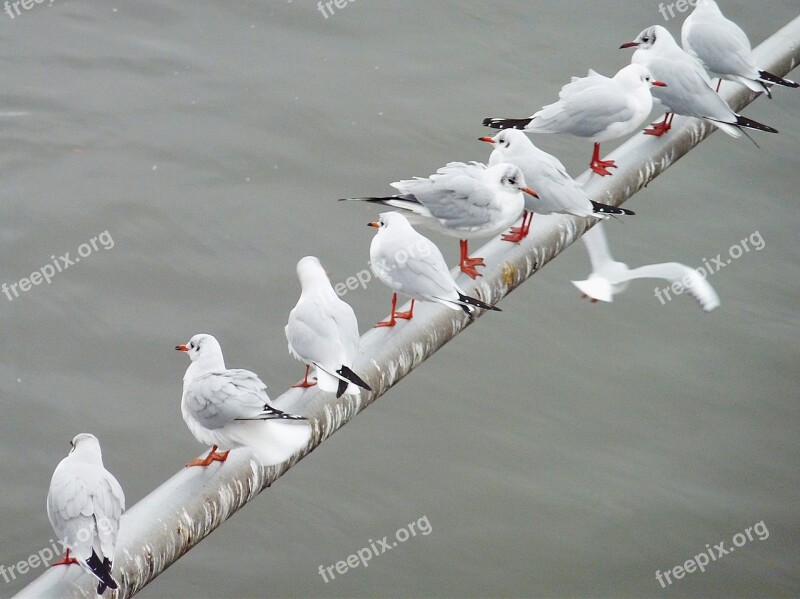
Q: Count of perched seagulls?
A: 9